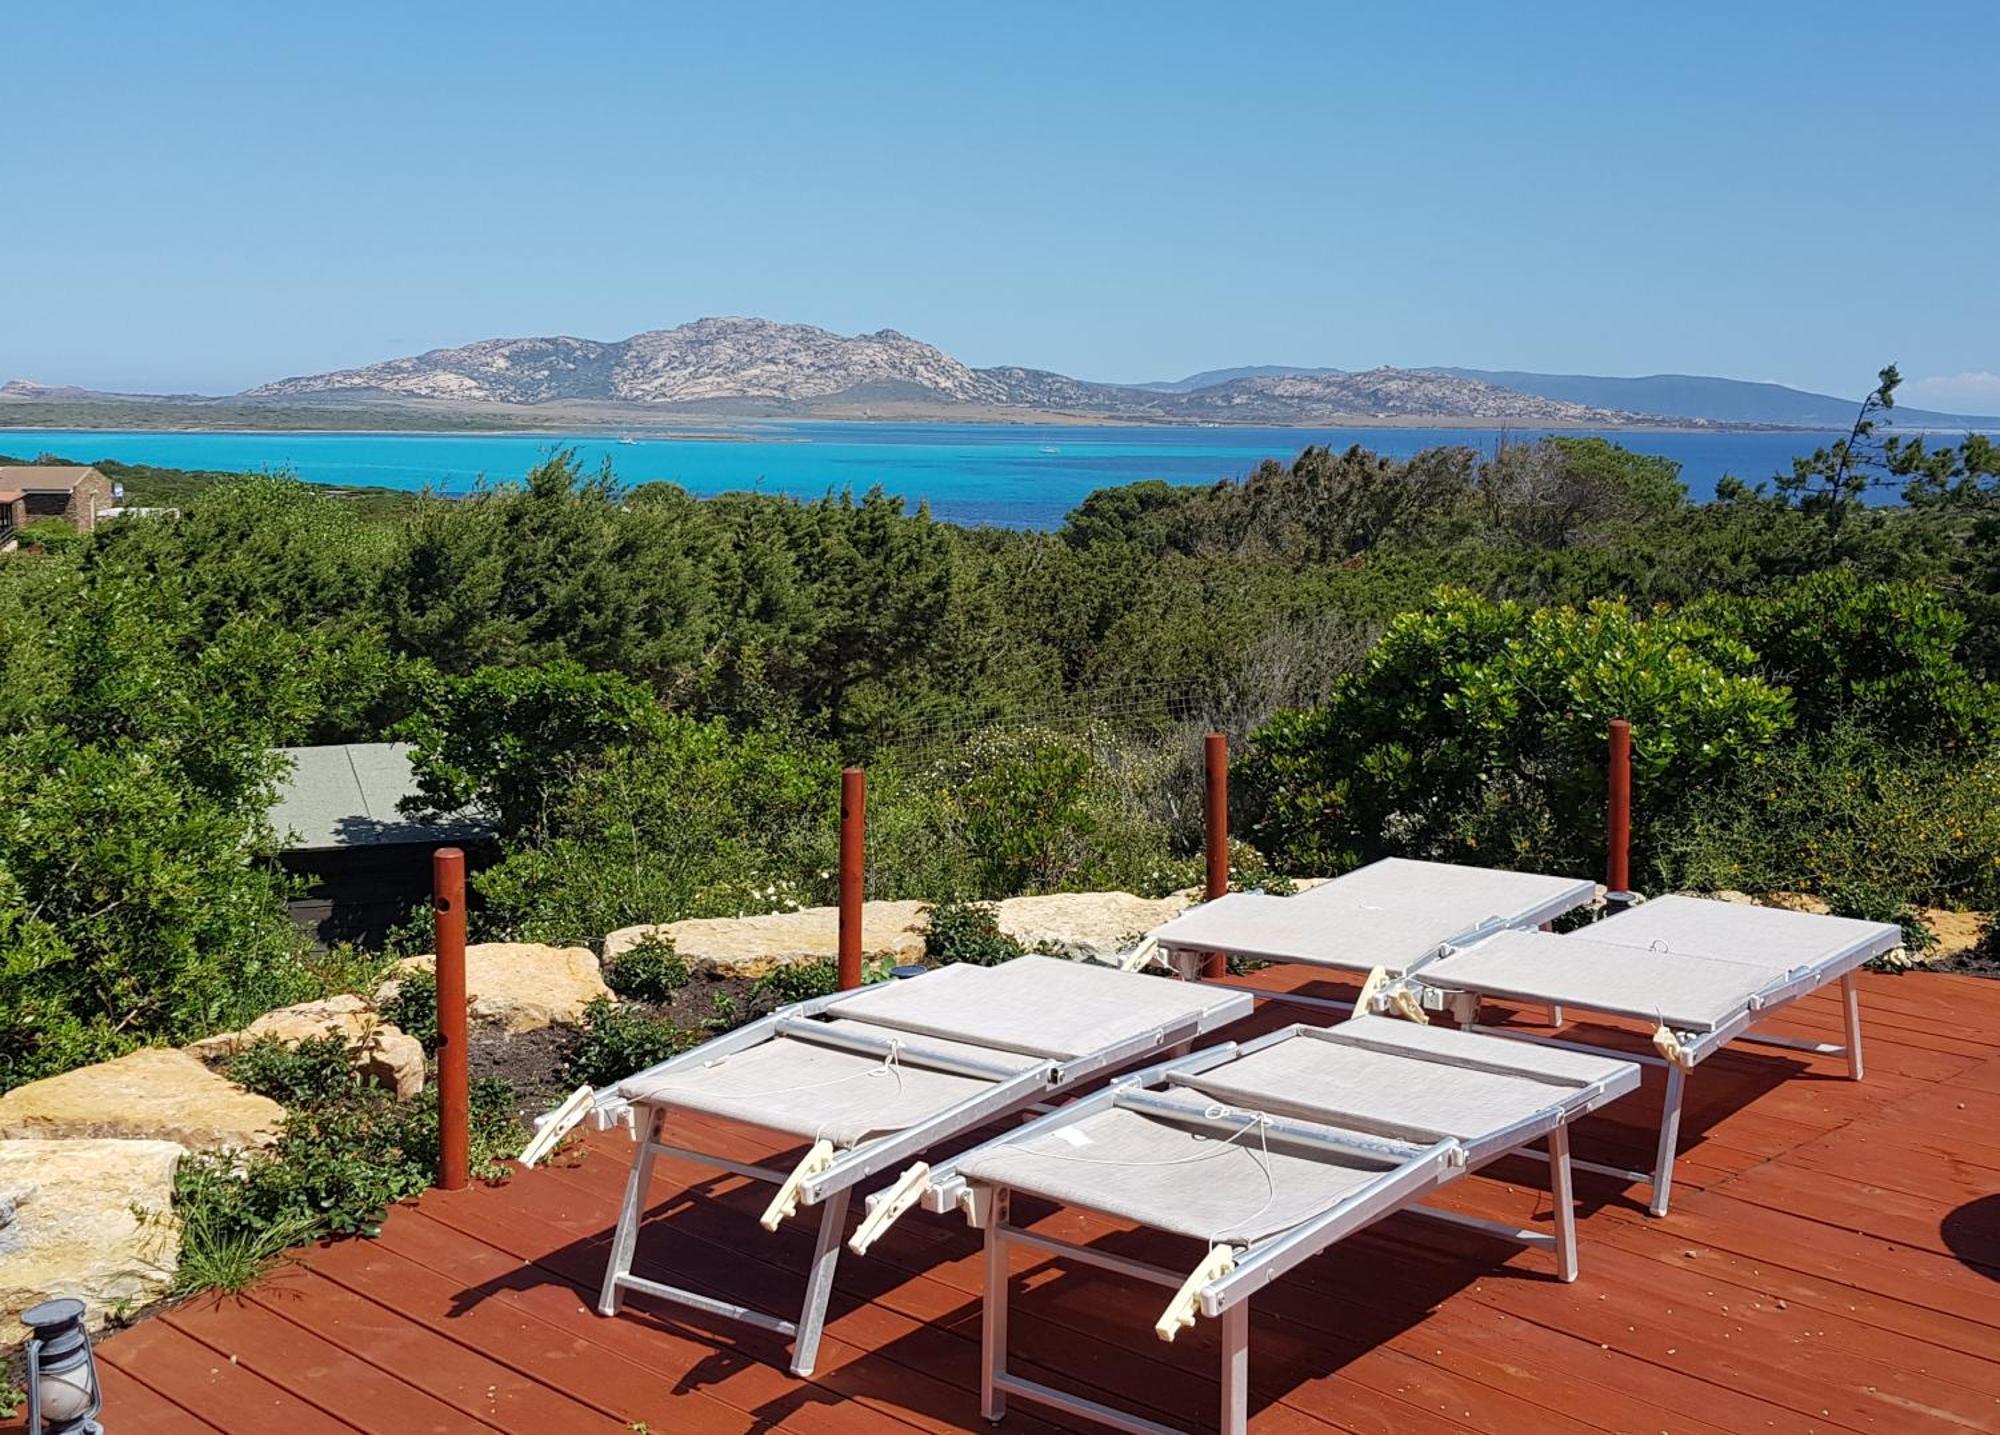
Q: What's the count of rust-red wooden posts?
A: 4